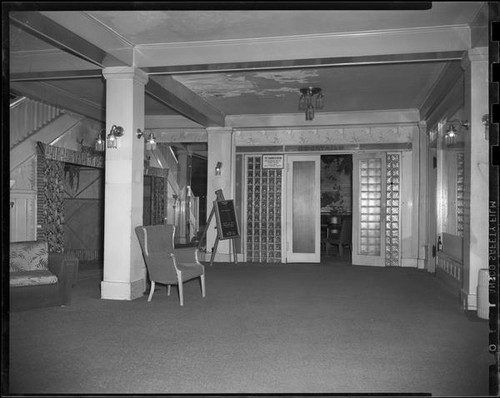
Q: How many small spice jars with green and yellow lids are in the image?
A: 0